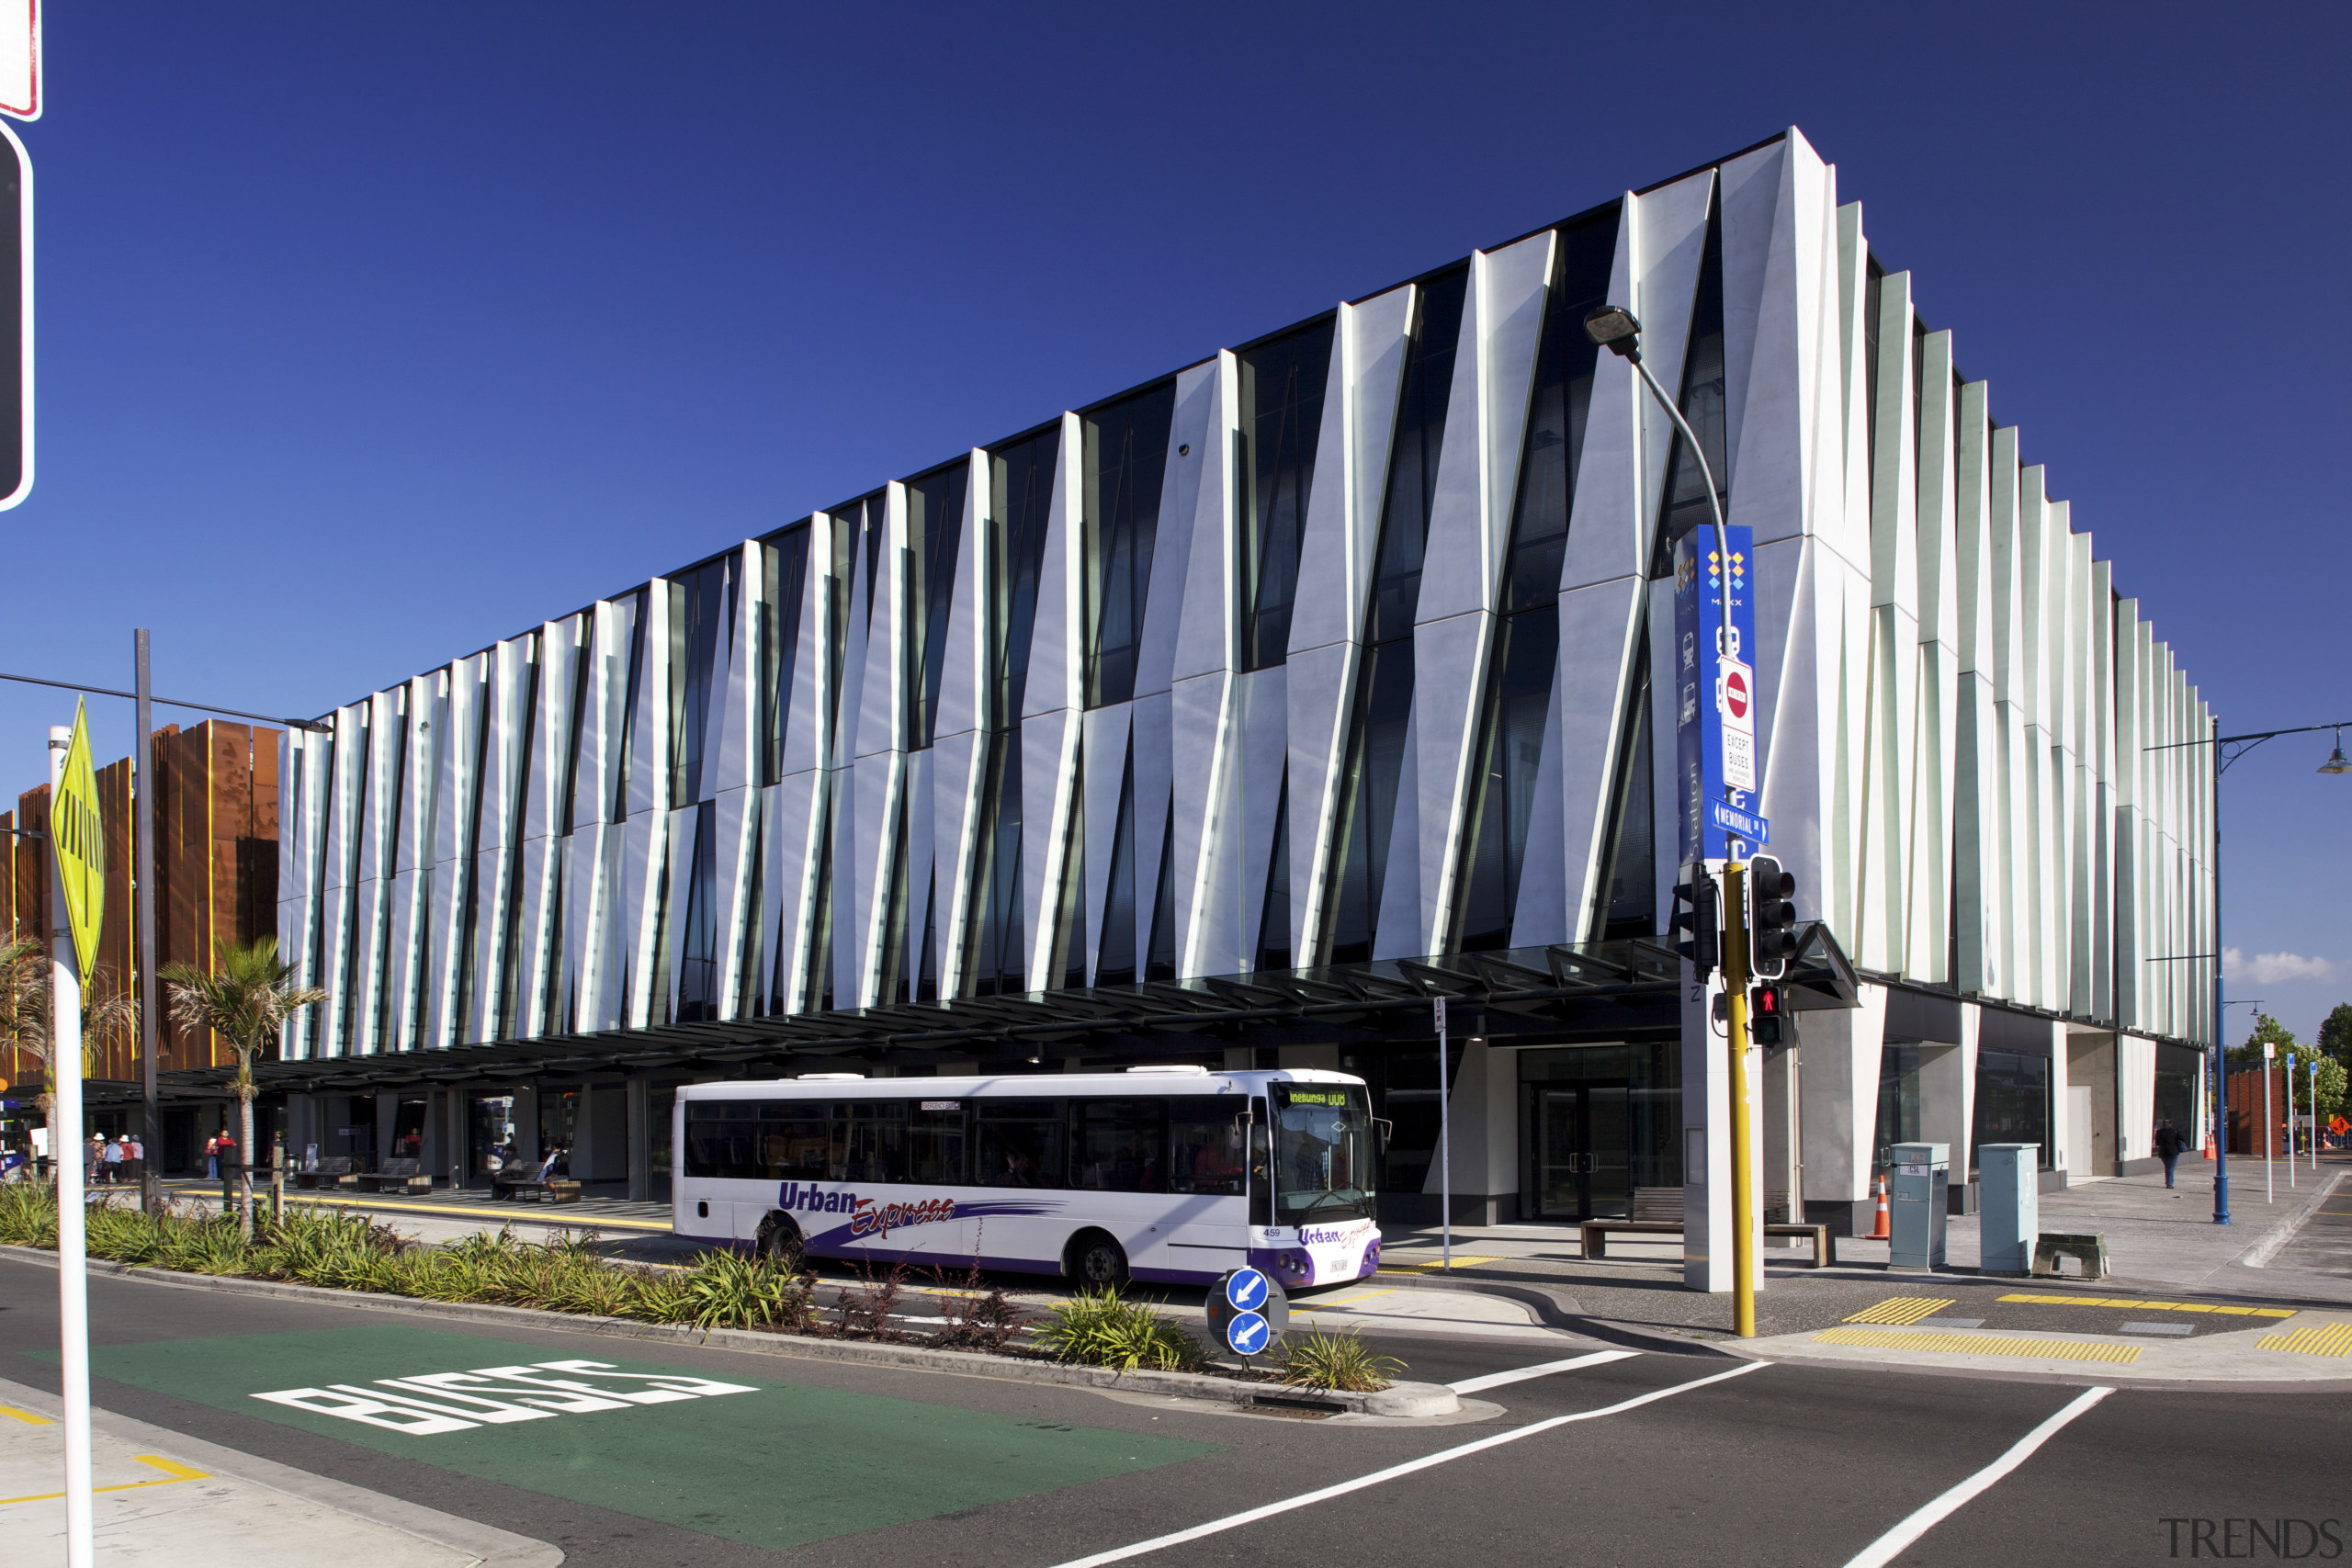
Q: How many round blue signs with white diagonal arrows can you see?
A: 2